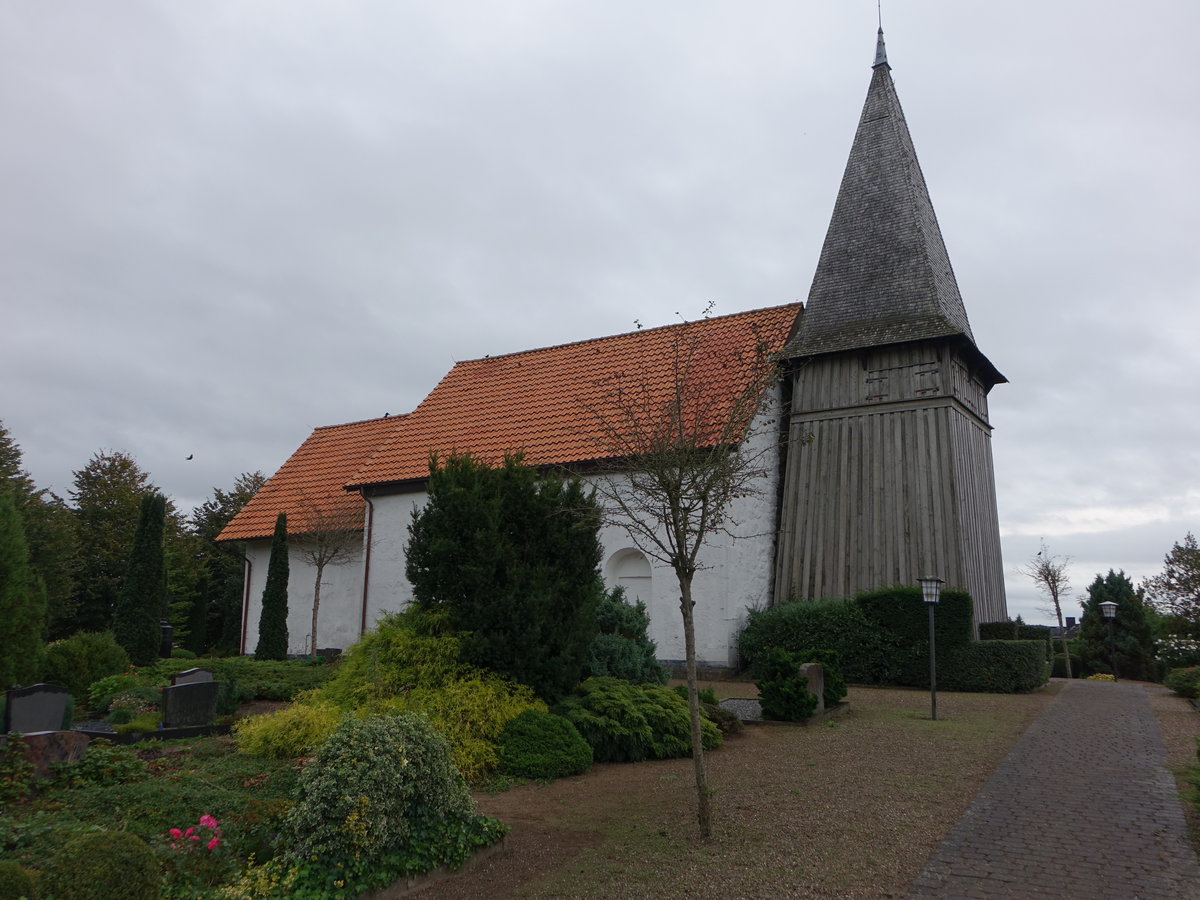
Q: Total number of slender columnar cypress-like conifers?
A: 2